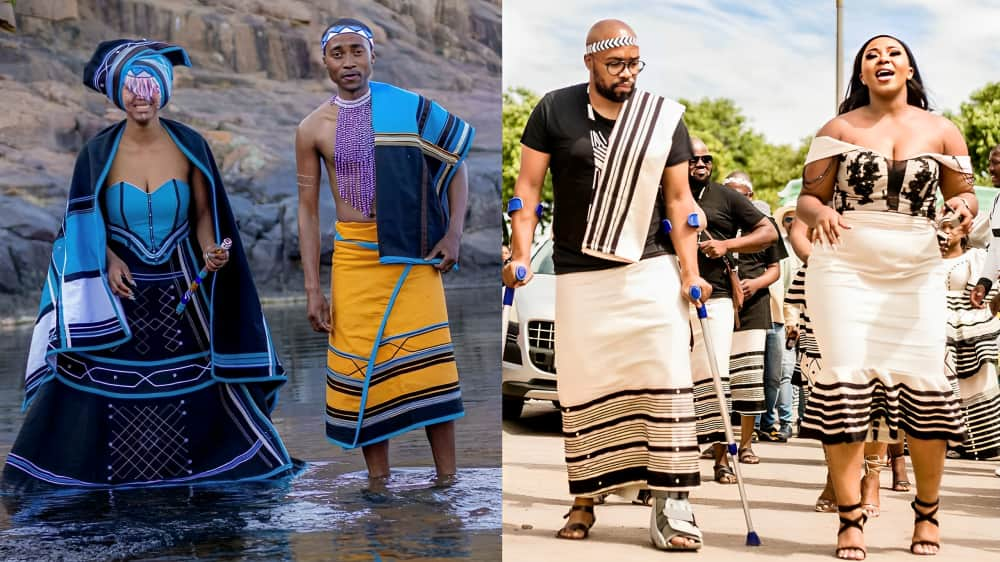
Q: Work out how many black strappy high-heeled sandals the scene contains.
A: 2